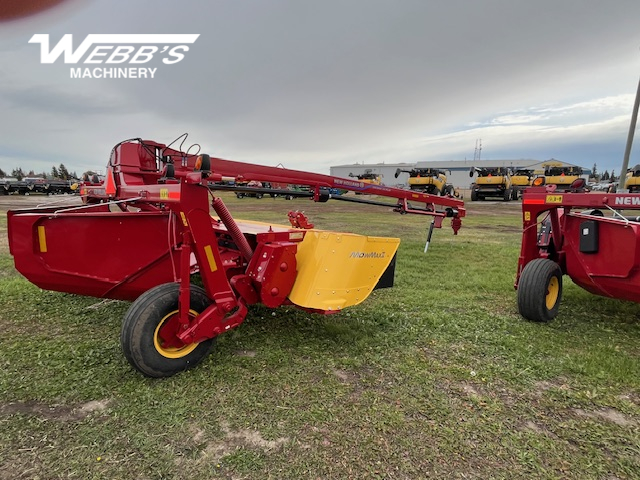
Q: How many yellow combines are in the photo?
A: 6